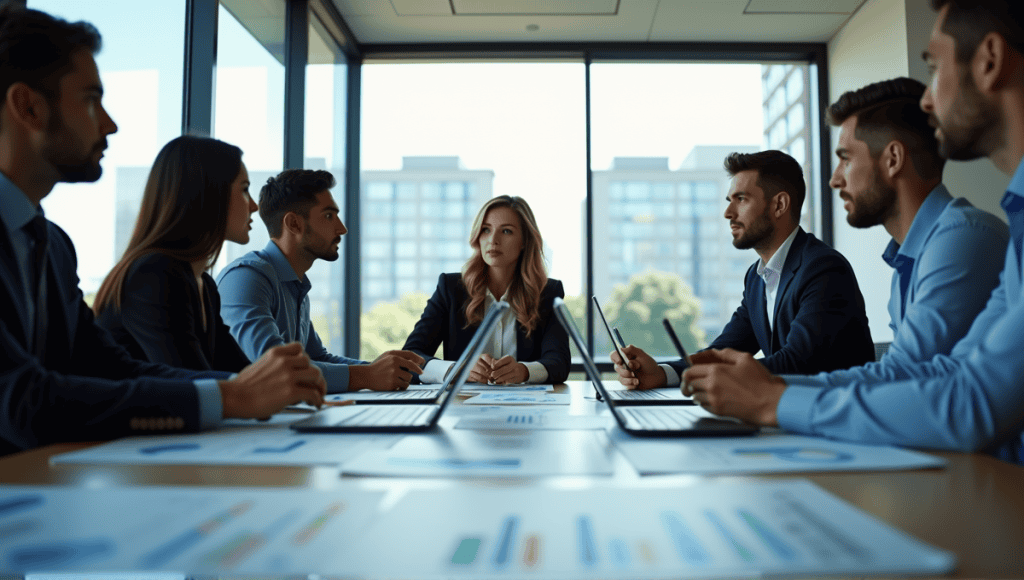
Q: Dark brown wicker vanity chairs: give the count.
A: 0